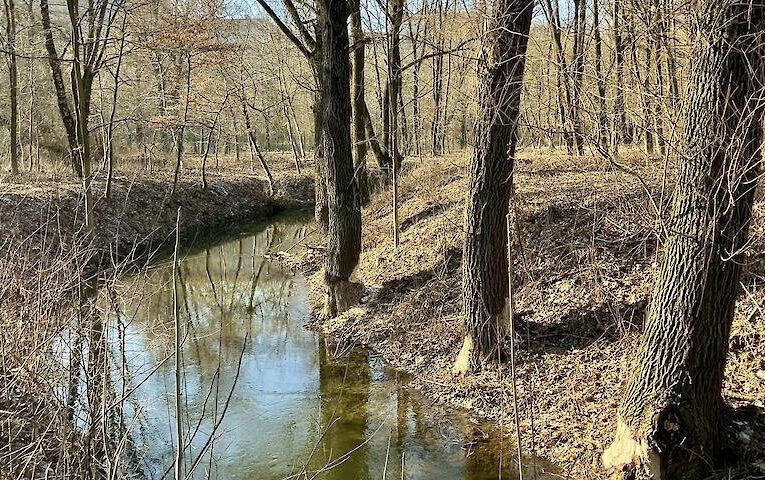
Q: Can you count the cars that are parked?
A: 0